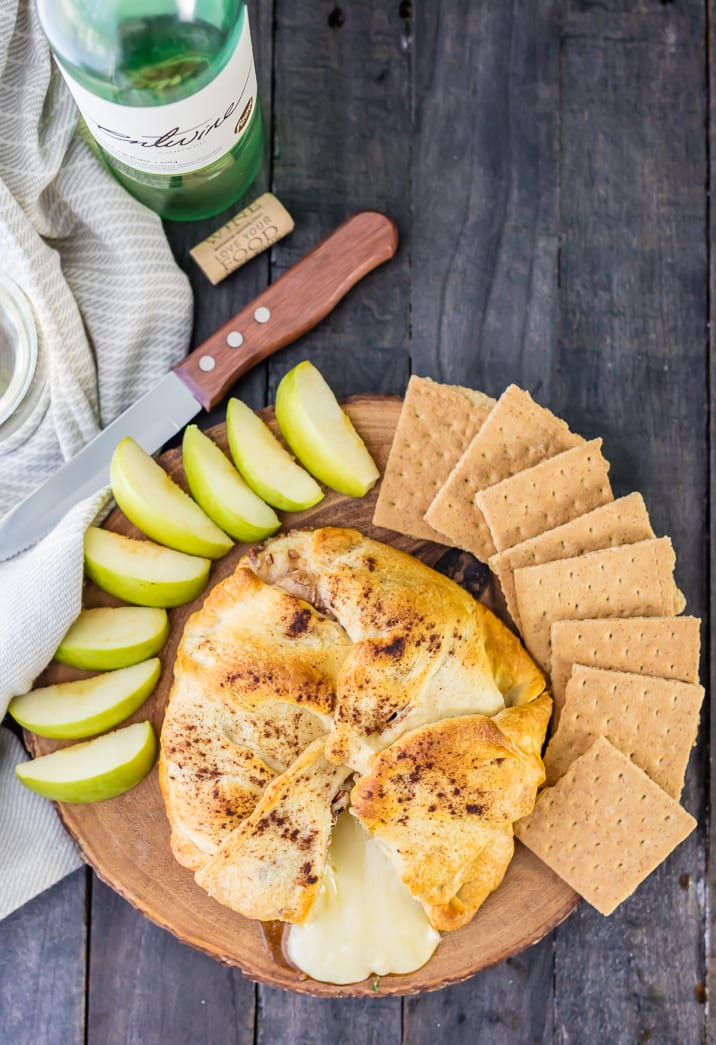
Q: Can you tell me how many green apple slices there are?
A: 8